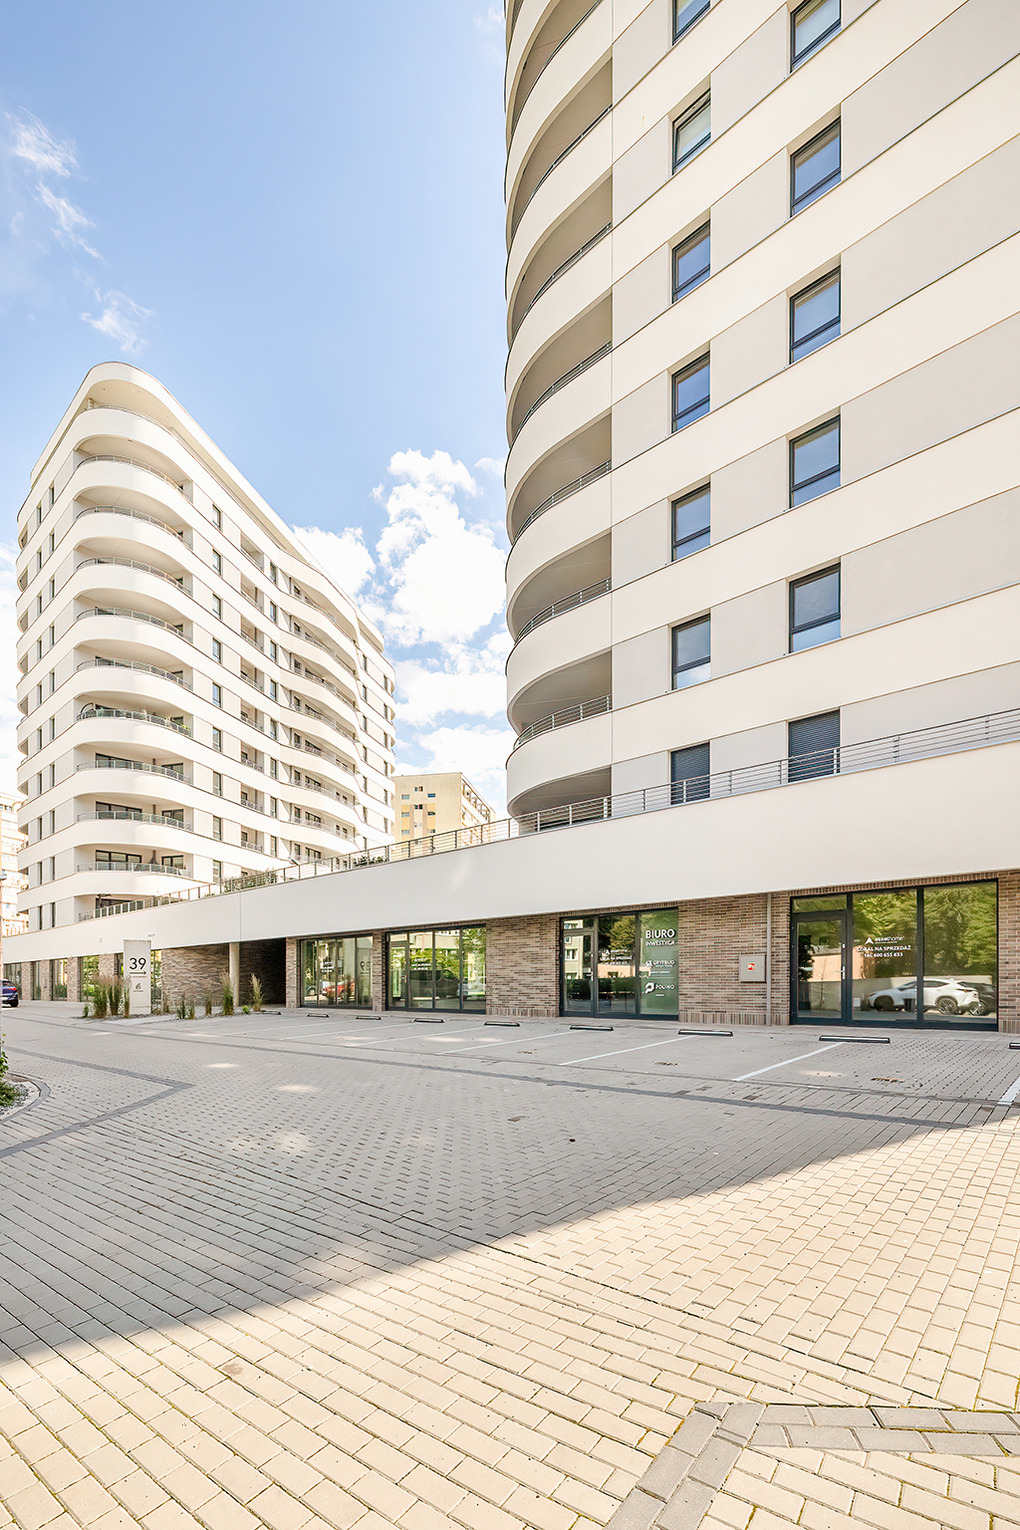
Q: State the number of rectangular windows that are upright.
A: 13